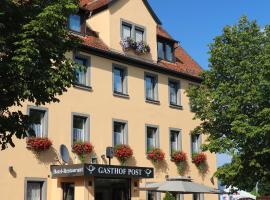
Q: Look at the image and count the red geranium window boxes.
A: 6